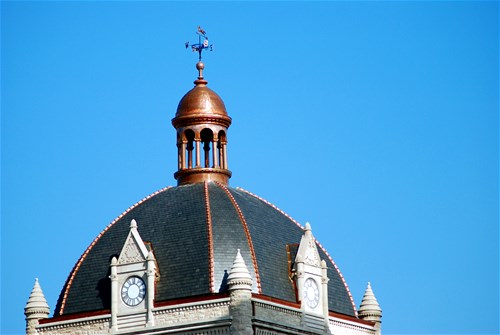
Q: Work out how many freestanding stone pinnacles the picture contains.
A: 3